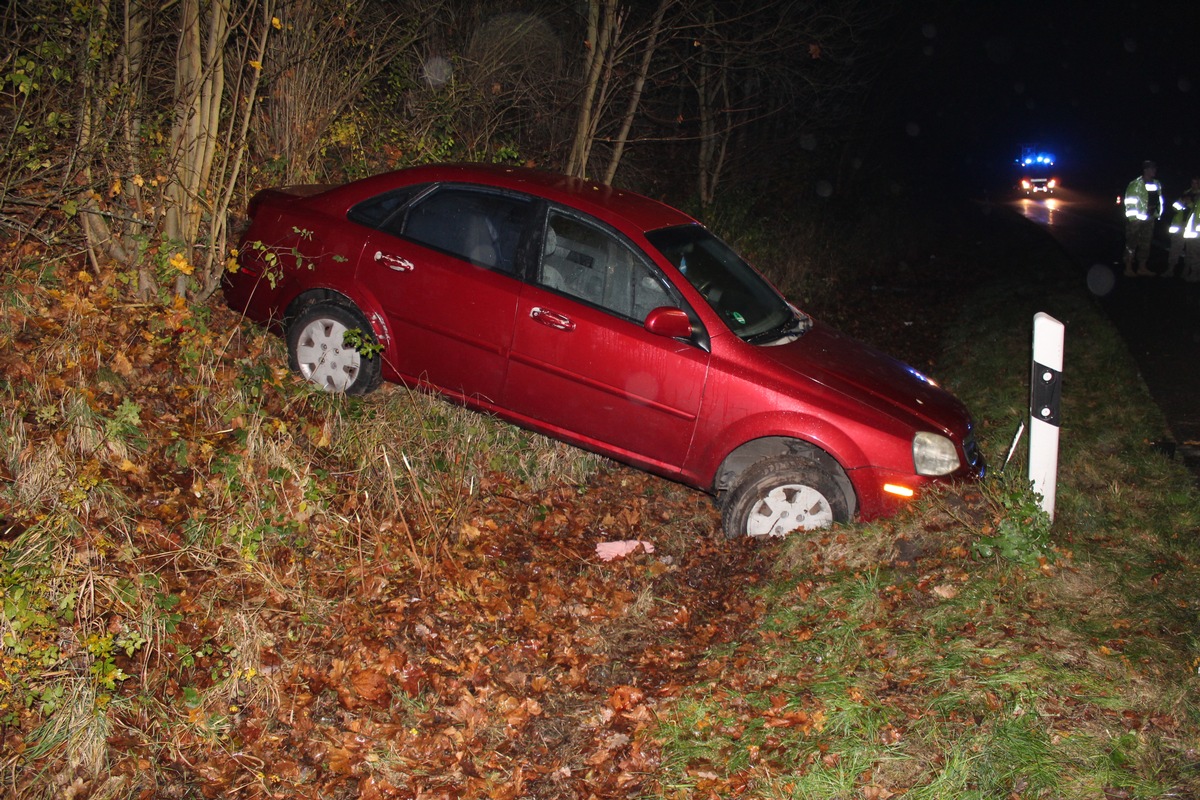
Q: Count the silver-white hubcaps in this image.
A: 2